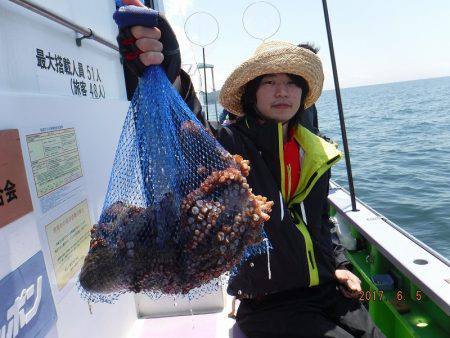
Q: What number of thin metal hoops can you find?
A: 2